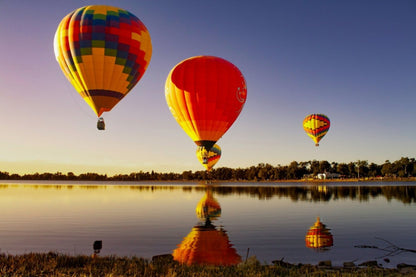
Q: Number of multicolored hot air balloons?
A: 3